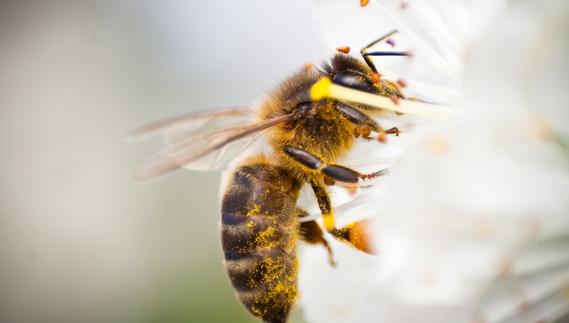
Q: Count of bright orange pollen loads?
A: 1